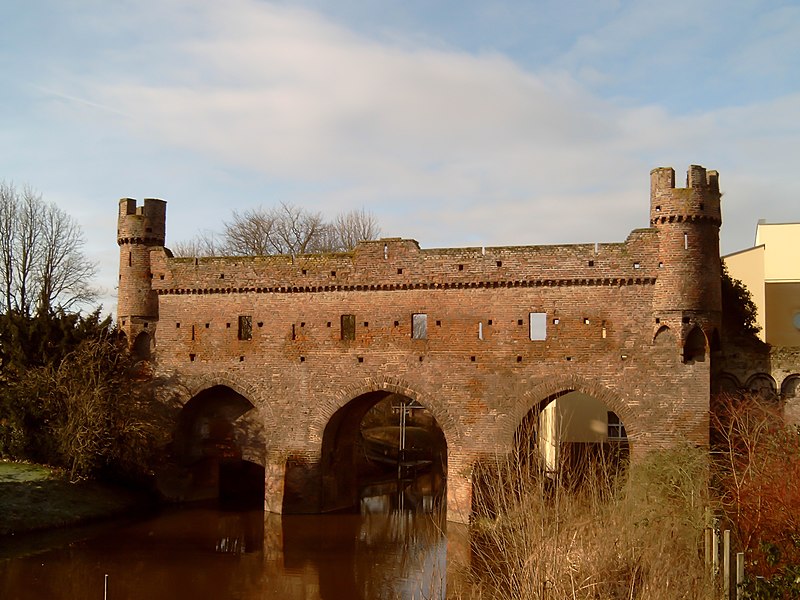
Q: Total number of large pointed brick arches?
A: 3